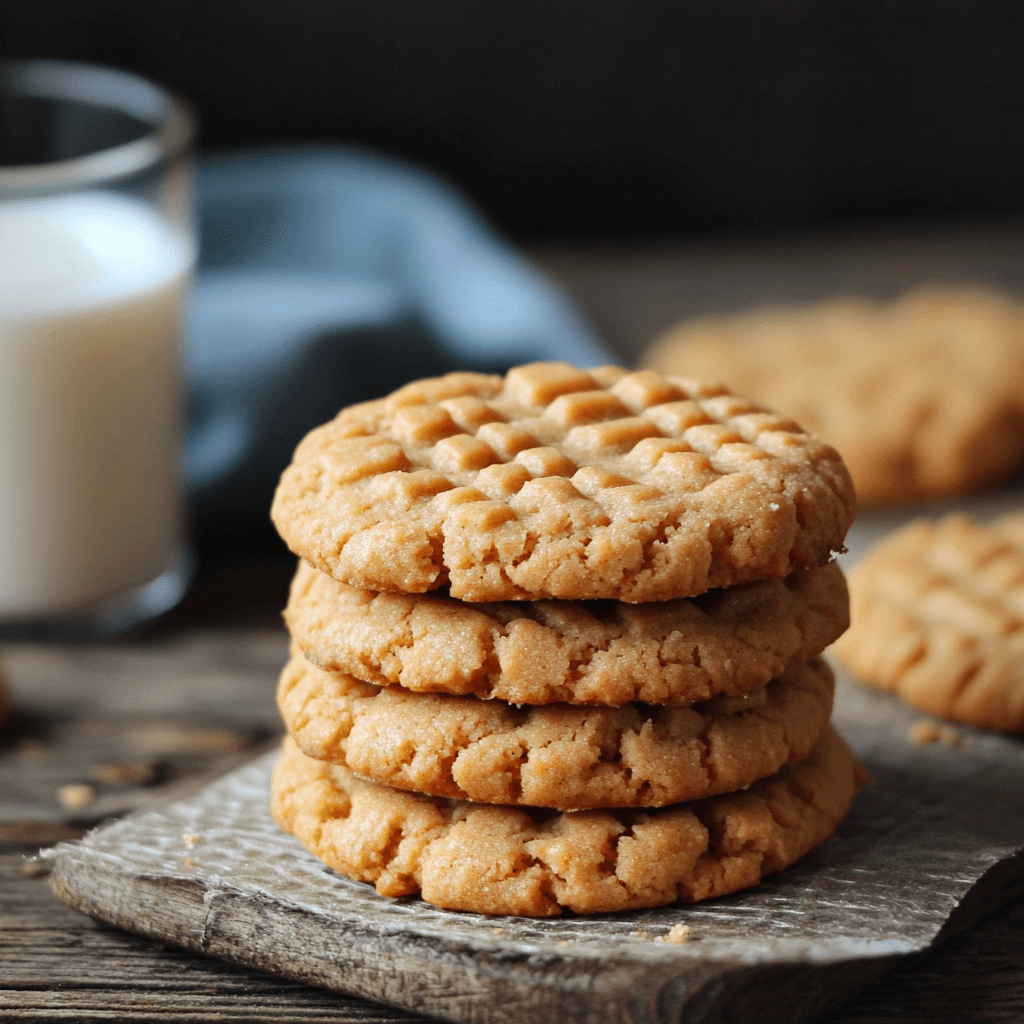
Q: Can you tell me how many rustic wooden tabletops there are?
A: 1